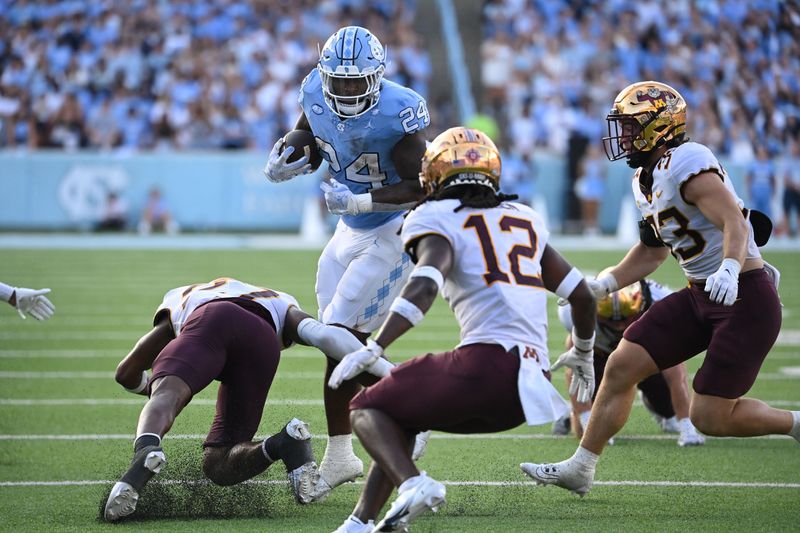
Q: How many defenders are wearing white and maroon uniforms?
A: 4